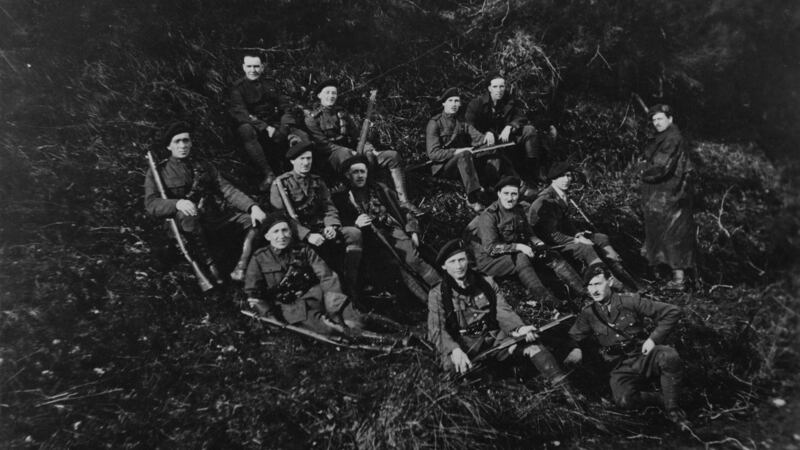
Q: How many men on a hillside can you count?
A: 13